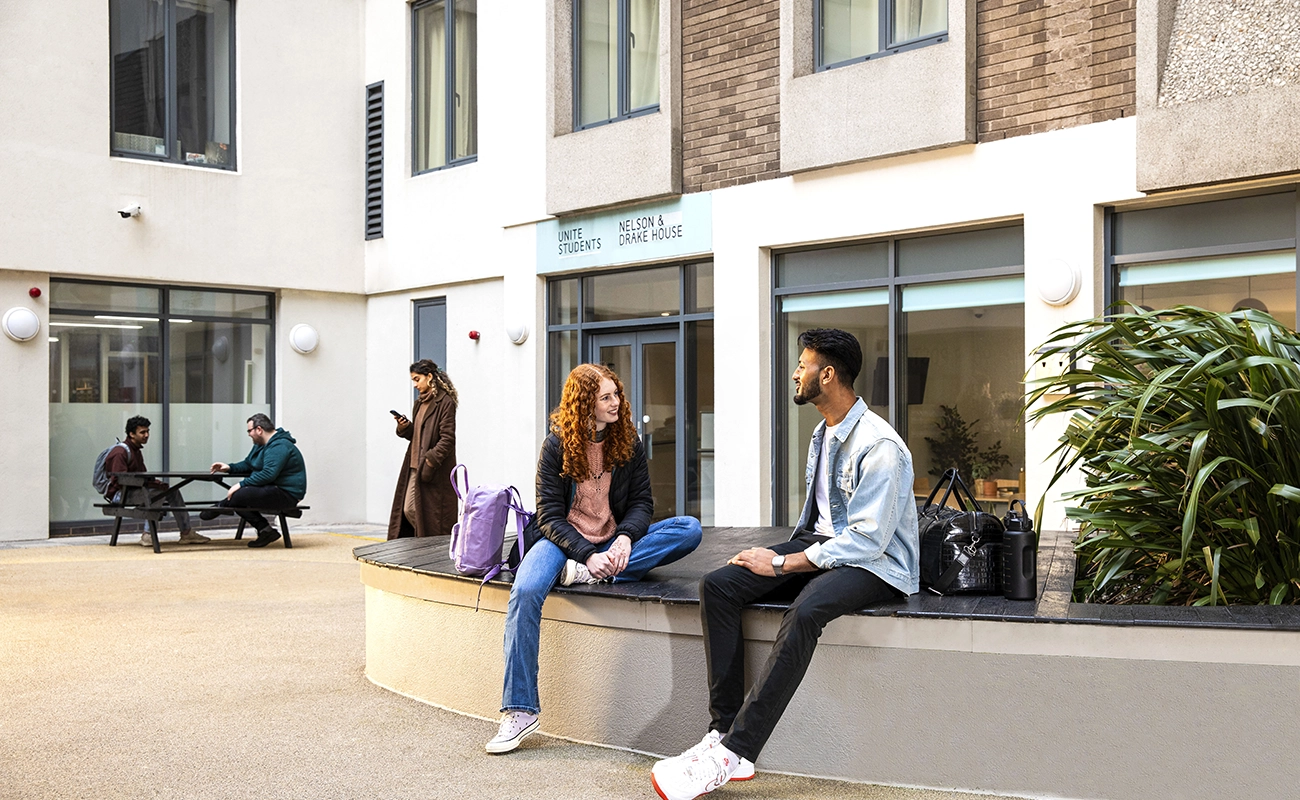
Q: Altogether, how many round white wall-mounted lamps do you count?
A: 4